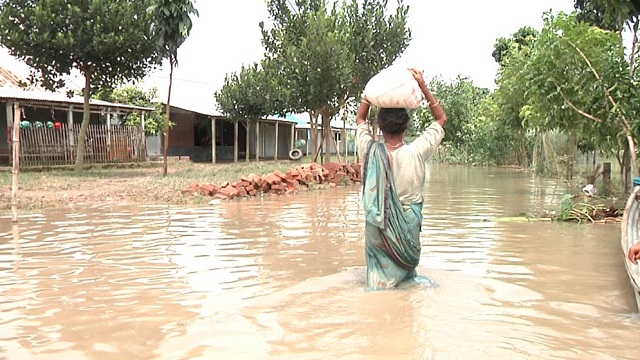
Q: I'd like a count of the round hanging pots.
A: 4